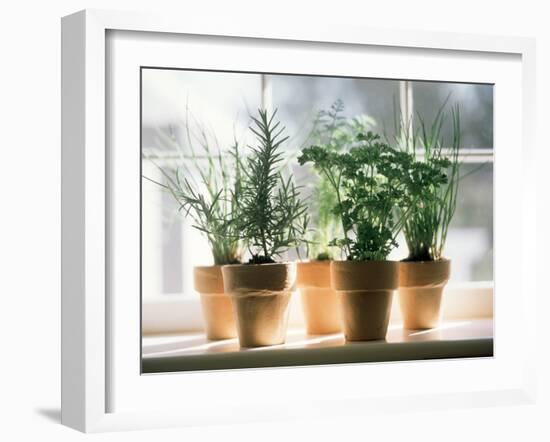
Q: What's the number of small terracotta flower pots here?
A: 5